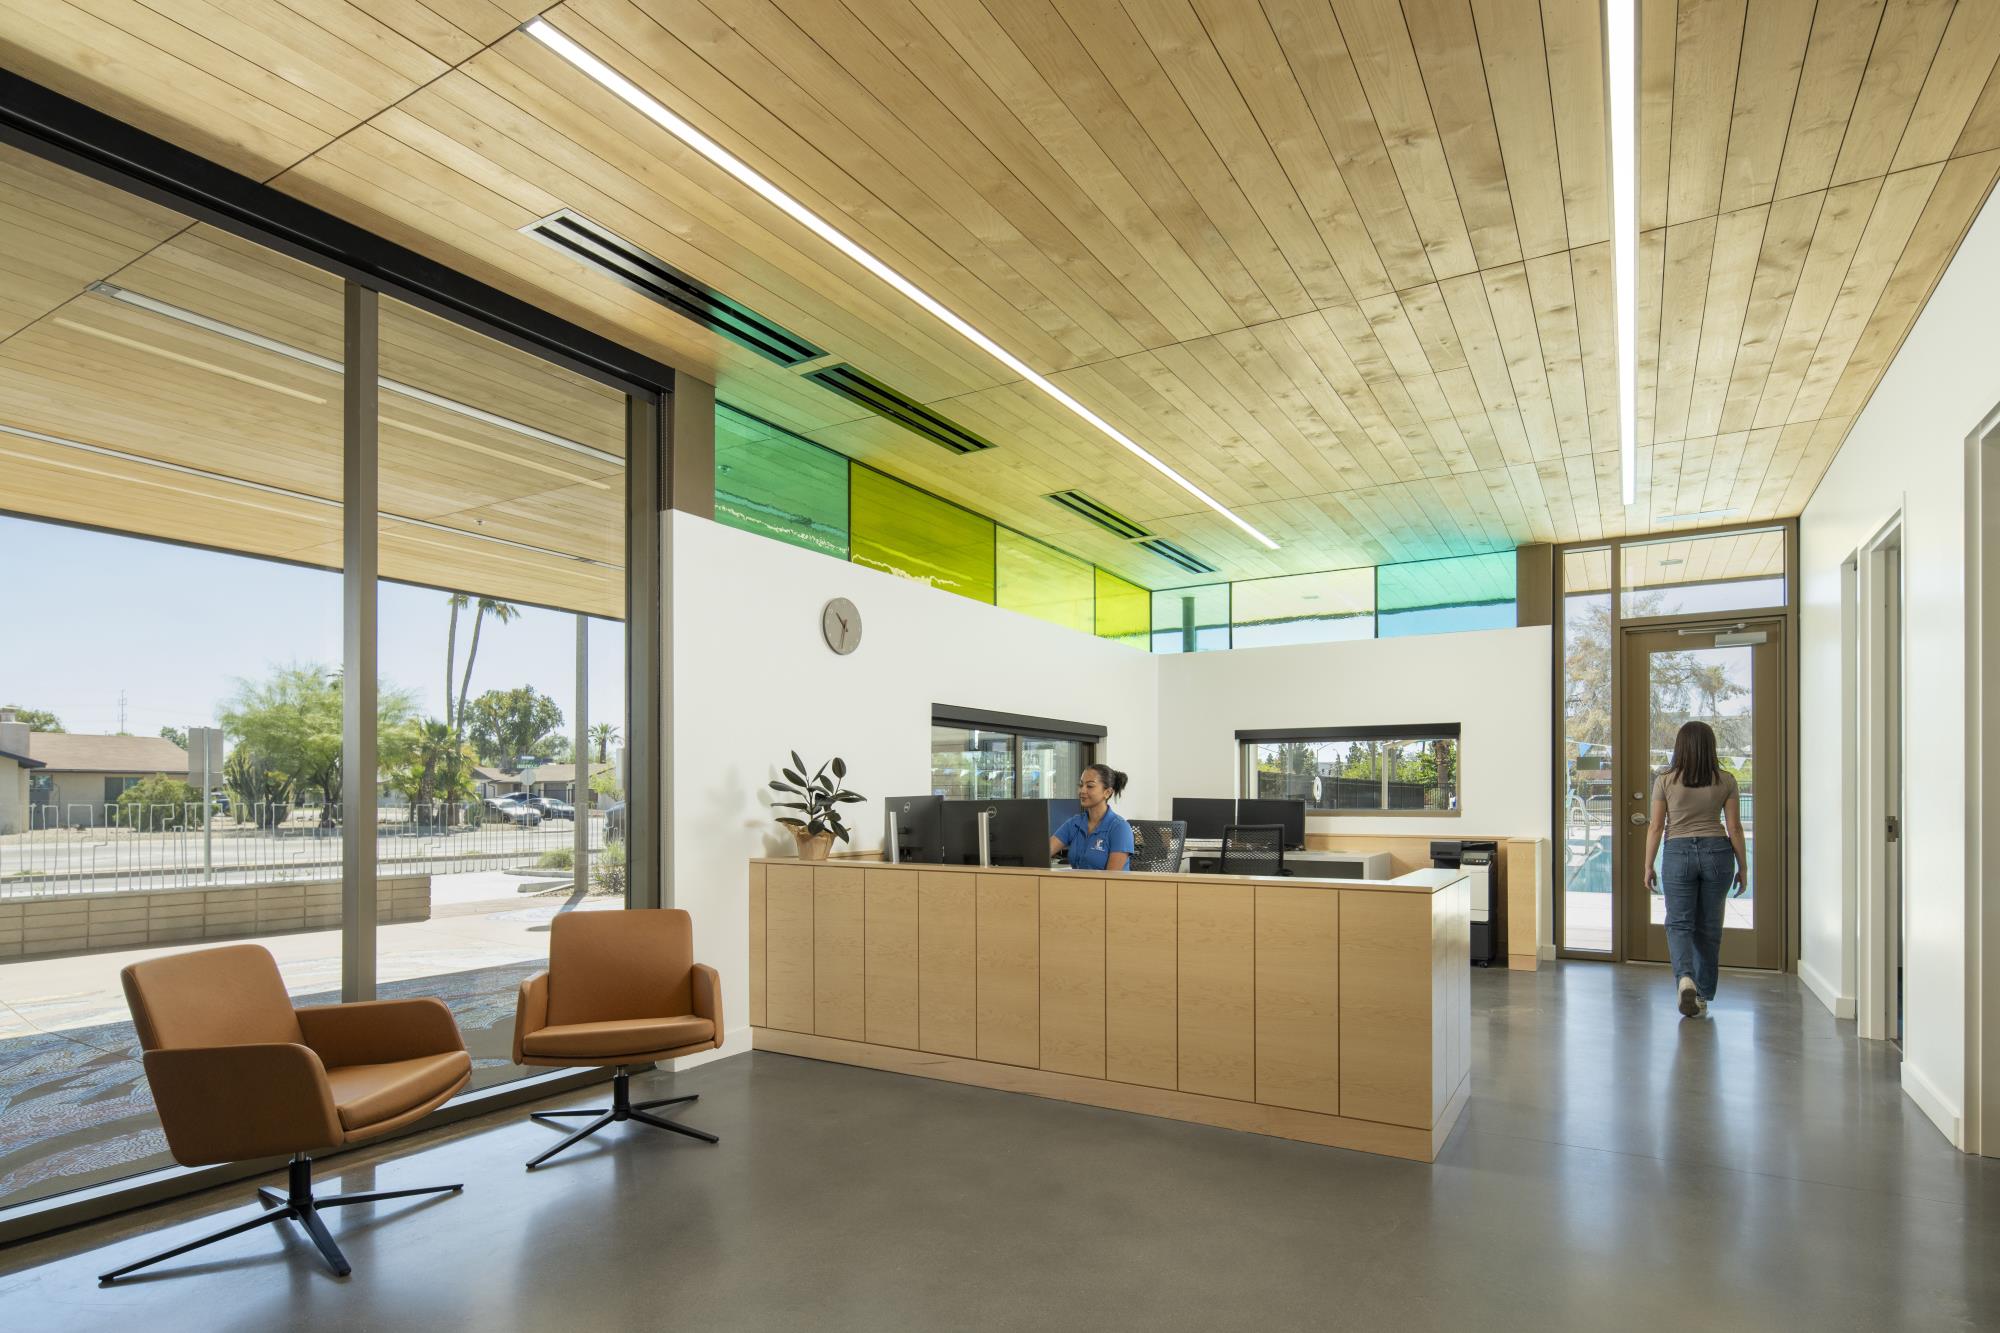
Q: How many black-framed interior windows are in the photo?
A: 2